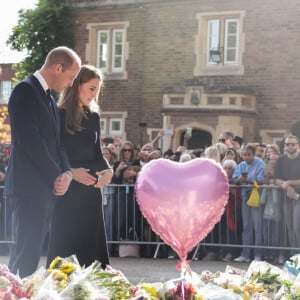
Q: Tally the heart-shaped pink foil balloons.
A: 1